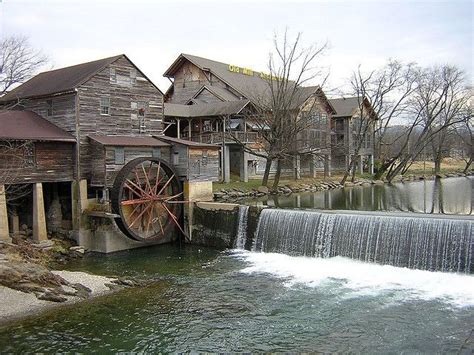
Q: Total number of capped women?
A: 0